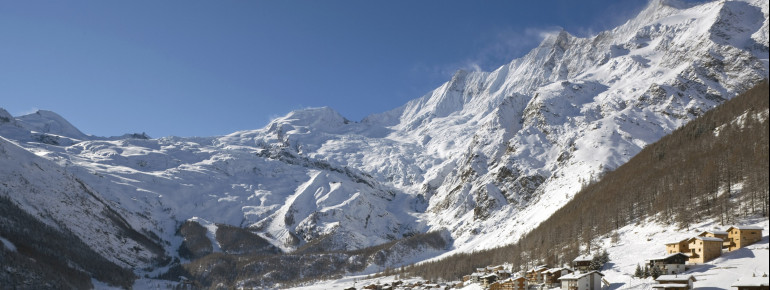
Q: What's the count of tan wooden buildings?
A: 4